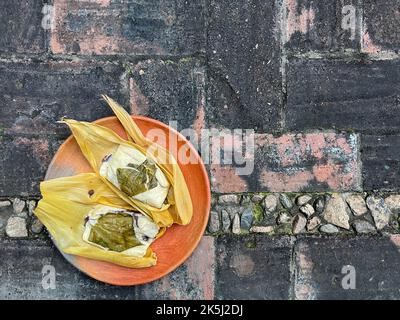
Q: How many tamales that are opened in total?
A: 2